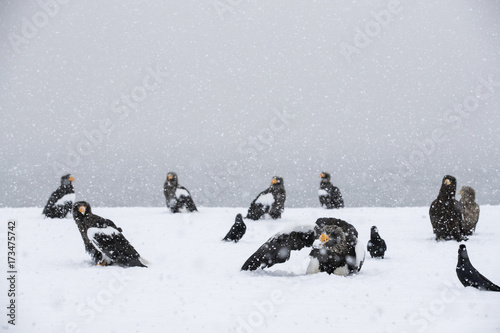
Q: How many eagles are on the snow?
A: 8